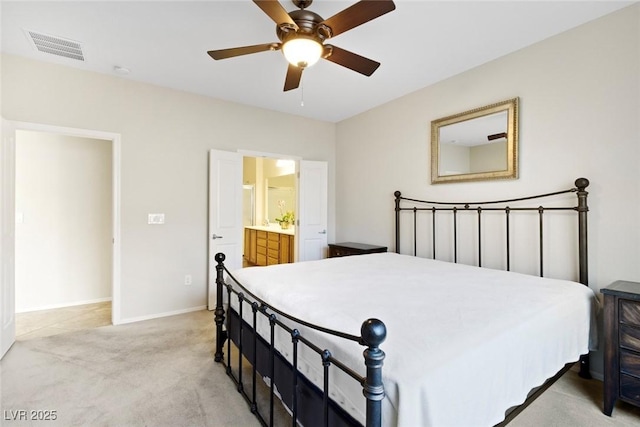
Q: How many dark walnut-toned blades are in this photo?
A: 5